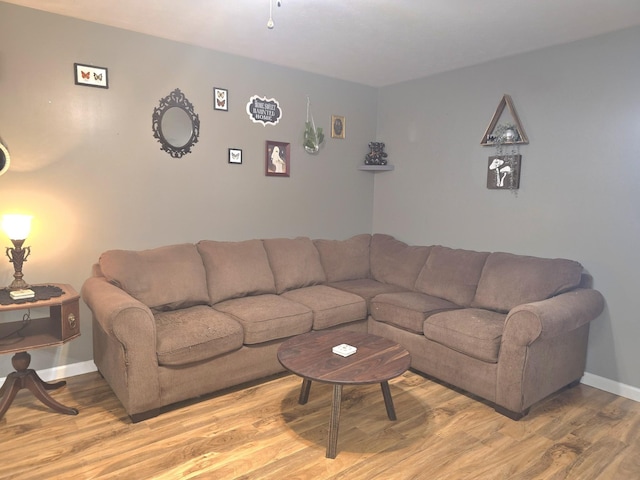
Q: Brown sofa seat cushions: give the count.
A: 6